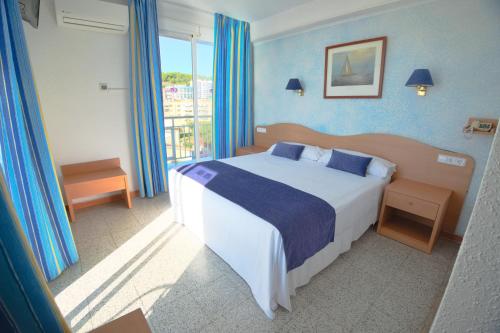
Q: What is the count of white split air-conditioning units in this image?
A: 1